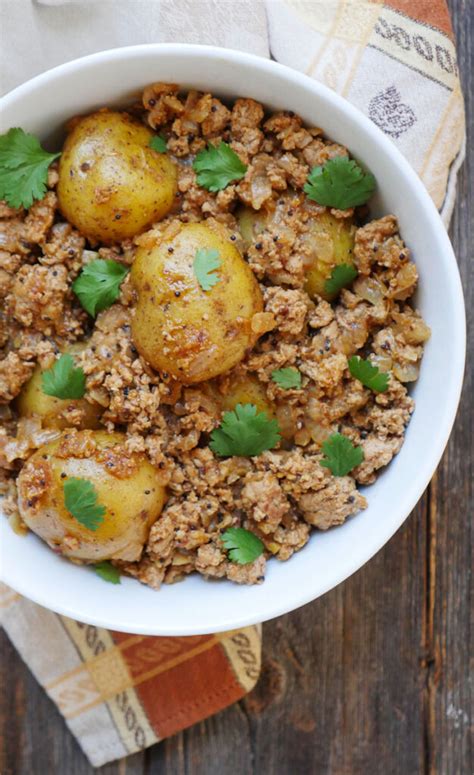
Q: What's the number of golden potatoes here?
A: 6